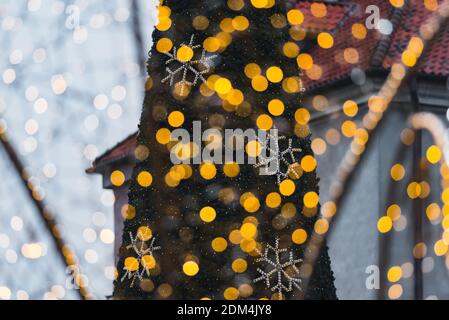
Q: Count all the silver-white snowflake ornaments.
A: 4